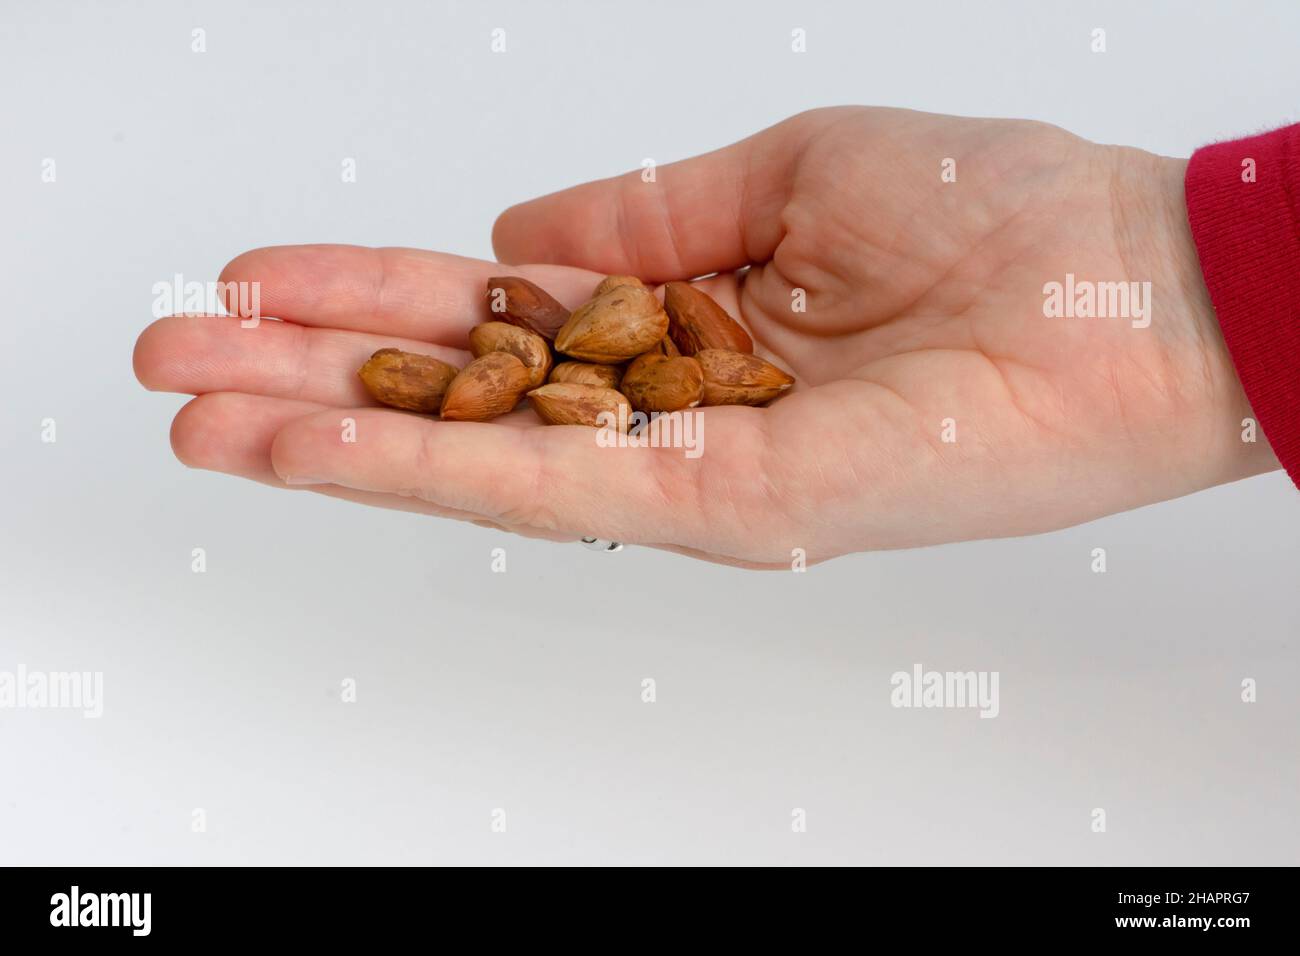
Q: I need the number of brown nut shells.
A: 11